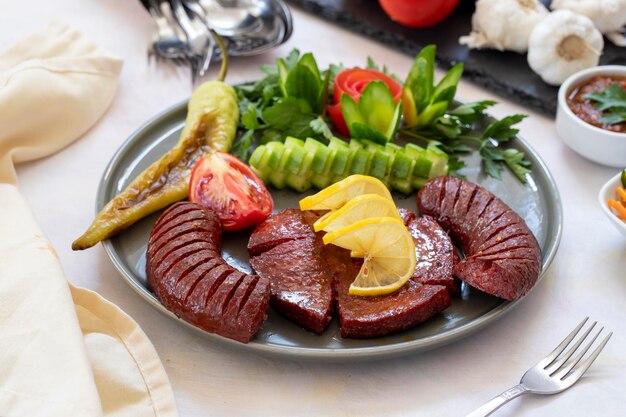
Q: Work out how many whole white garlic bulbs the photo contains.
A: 3